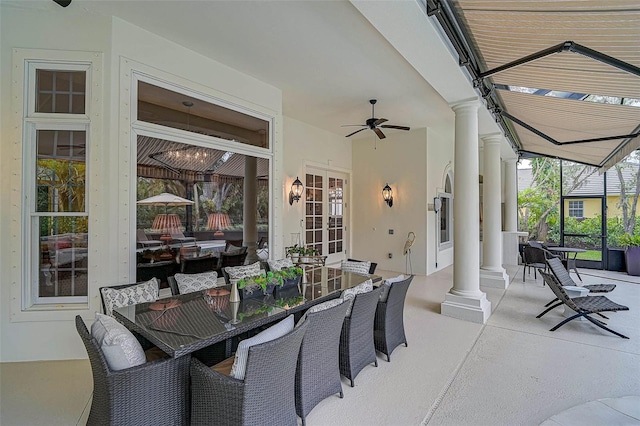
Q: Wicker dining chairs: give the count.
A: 10